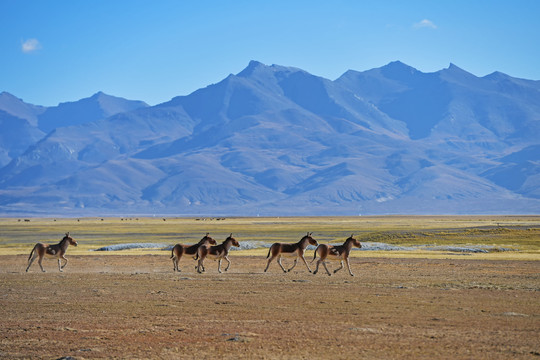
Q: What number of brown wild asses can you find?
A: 5